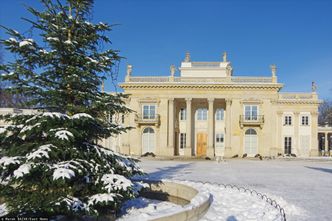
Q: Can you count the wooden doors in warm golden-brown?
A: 1